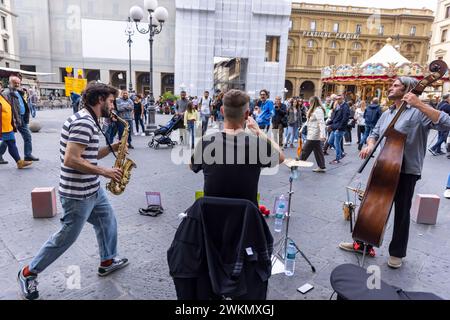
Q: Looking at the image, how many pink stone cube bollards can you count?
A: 2